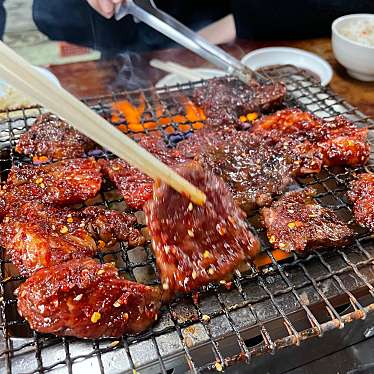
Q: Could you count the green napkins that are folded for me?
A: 0